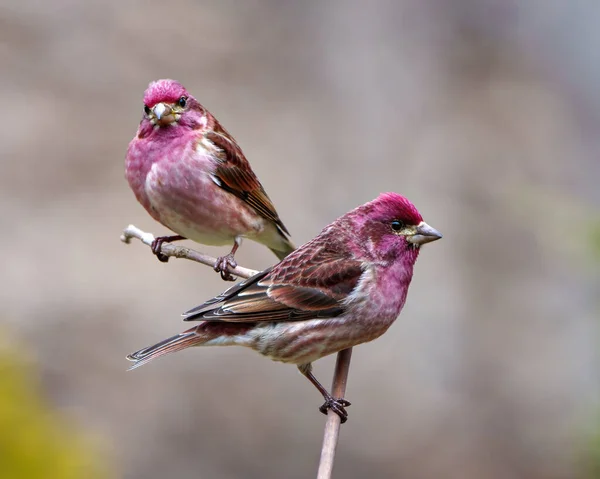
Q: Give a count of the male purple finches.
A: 2